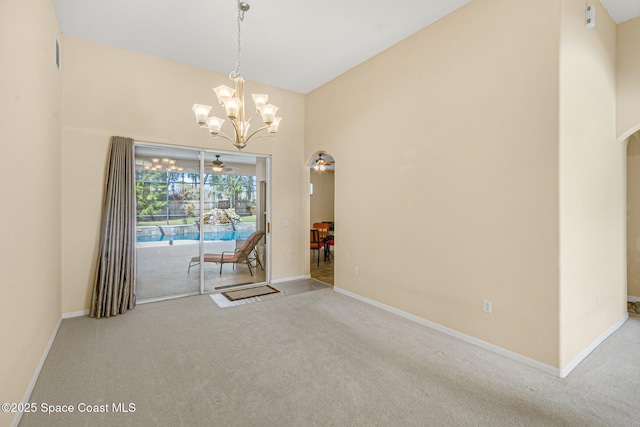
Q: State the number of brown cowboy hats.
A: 0